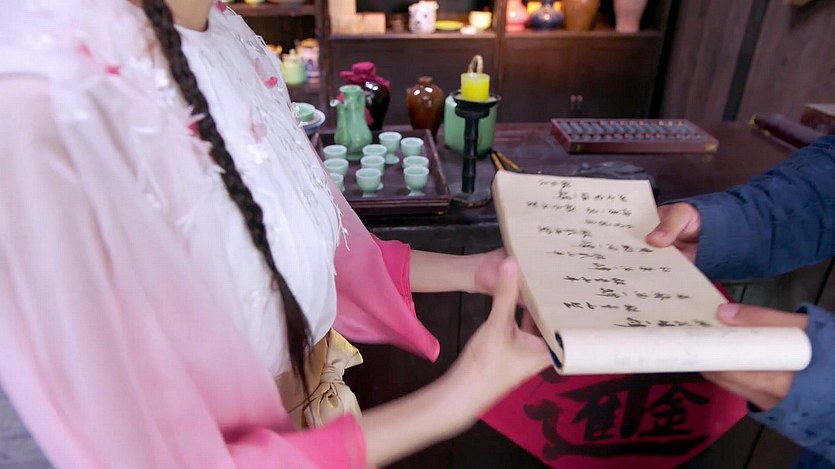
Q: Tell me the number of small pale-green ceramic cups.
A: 10